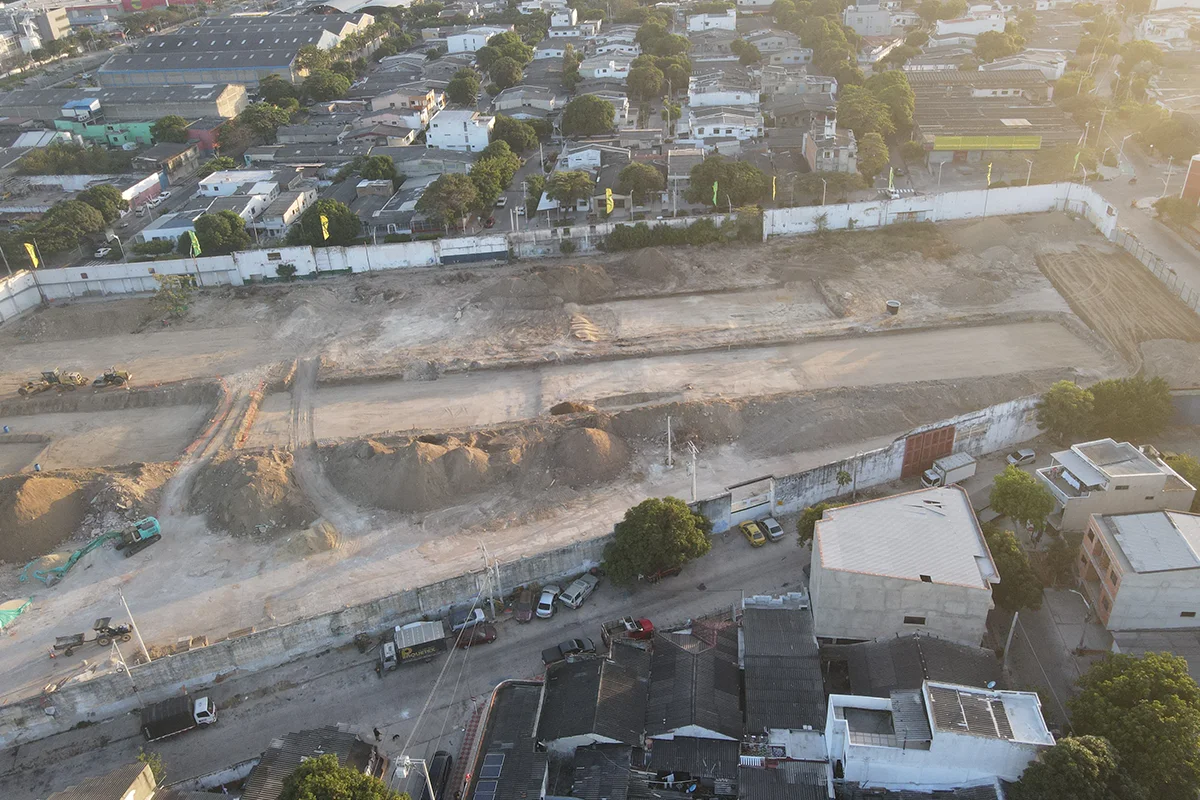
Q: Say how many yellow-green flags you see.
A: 9